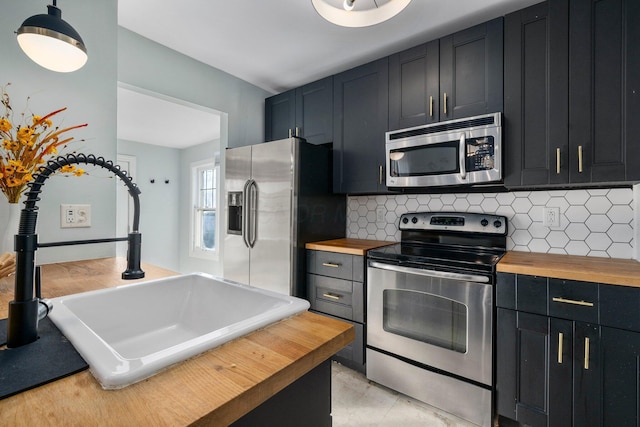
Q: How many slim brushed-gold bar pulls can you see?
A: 12